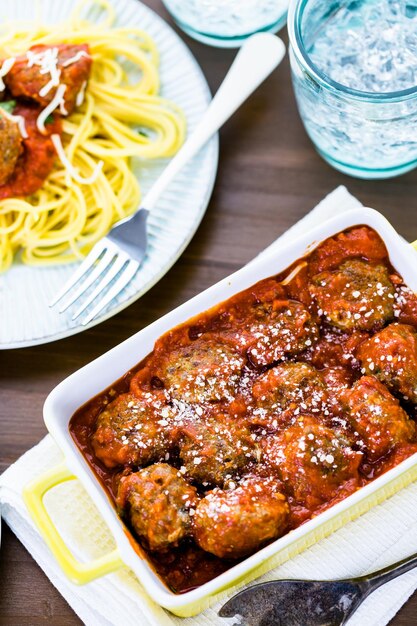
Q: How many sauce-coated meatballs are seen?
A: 13